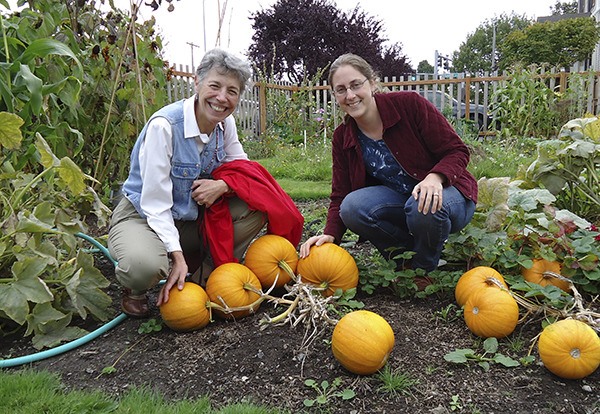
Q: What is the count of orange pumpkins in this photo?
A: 9